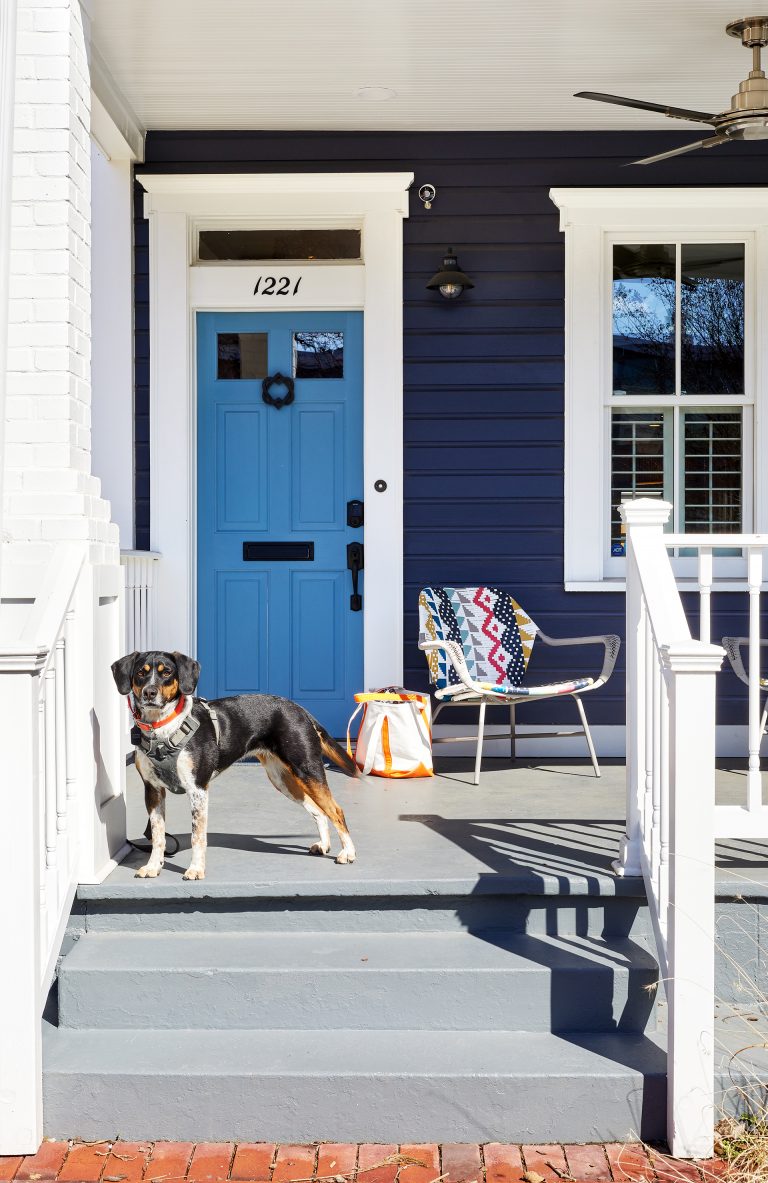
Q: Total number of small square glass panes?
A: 2